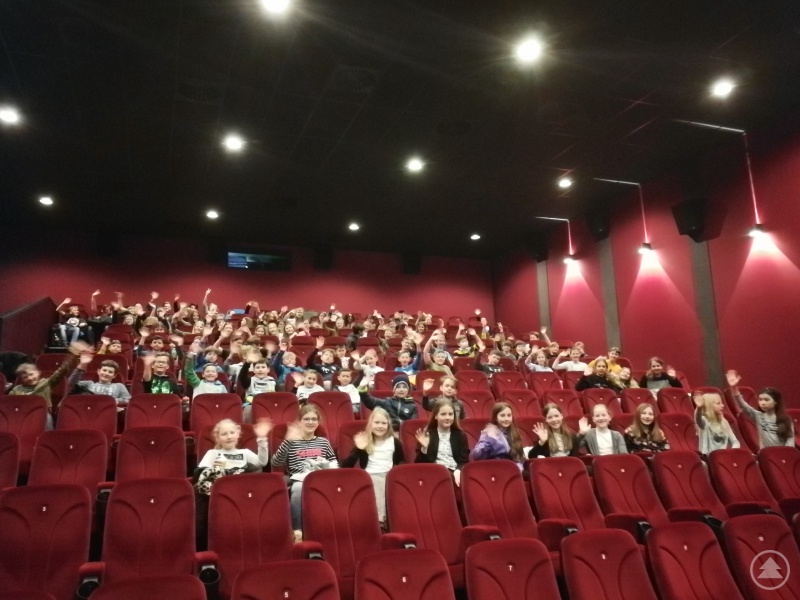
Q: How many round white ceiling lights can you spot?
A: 11